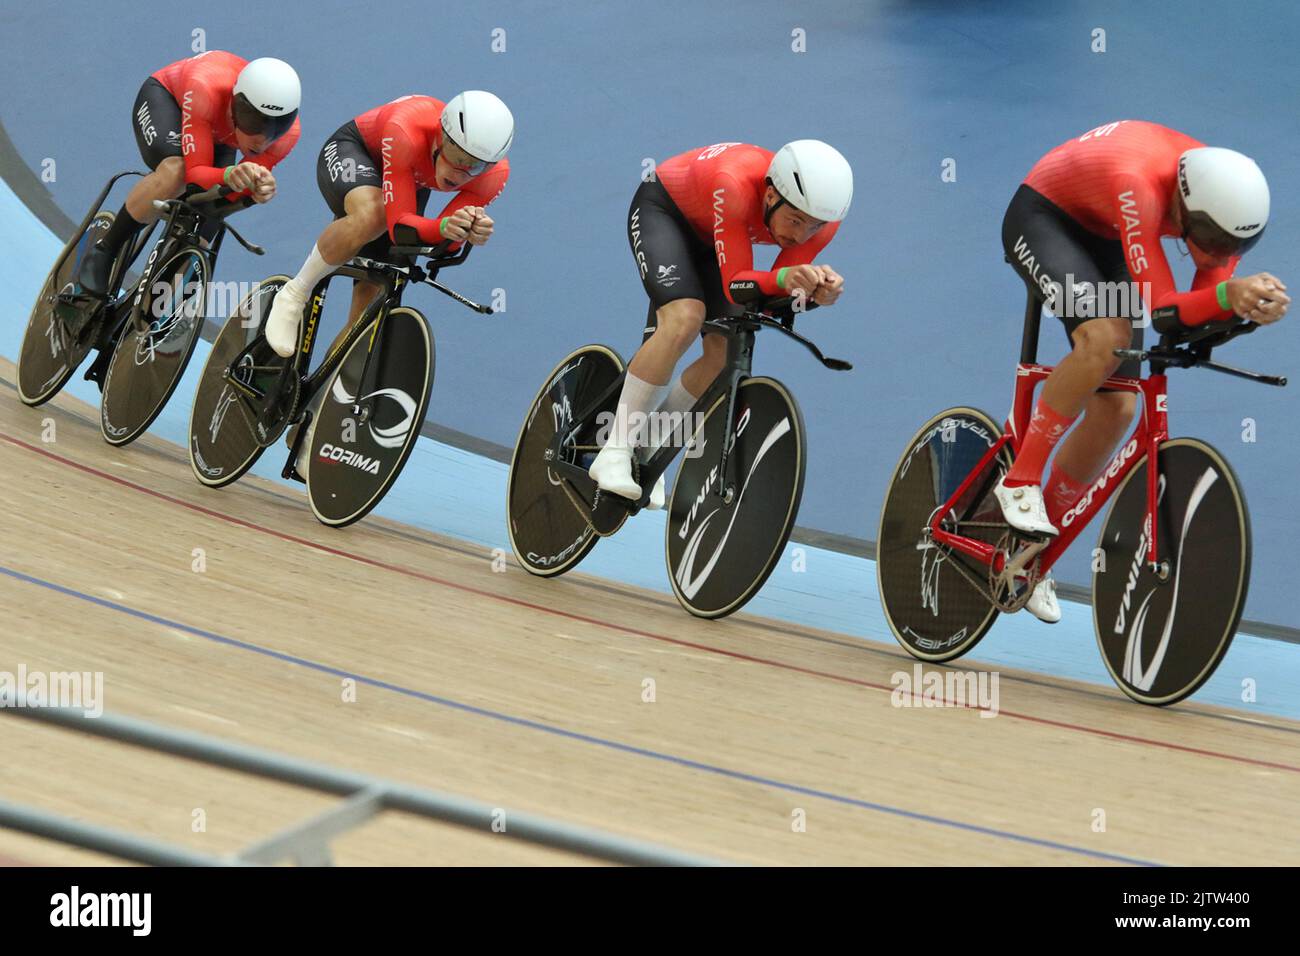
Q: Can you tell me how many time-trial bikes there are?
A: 4